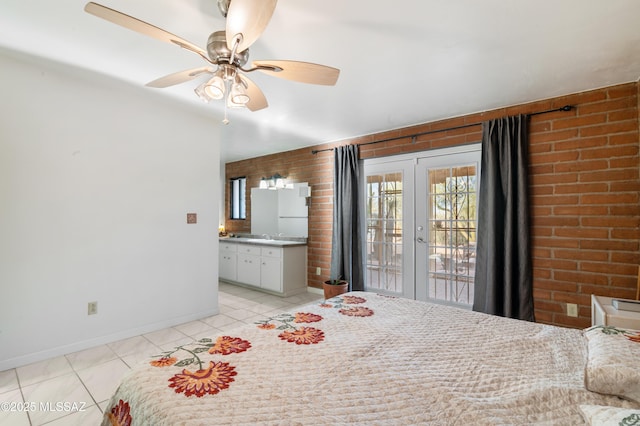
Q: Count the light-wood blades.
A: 5